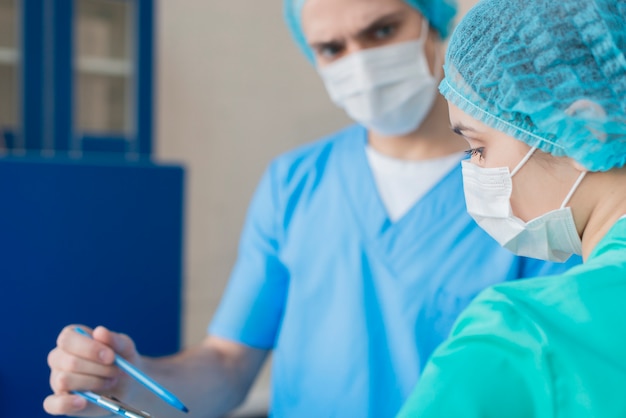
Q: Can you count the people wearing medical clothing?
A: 2